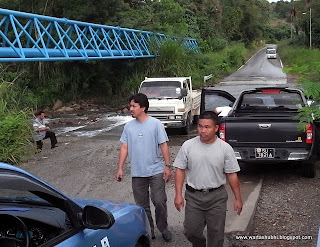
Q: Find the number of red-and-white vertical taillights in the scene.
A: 2